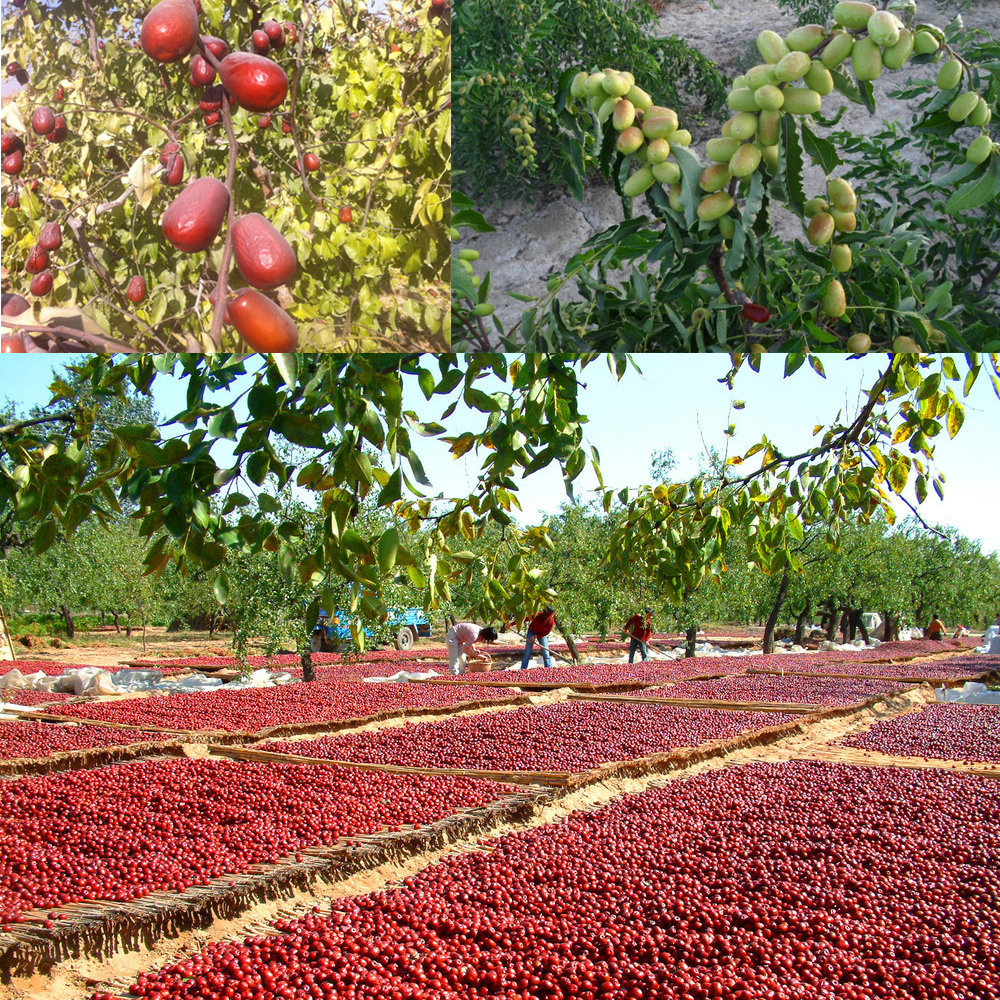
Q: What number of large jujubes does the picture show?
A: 5